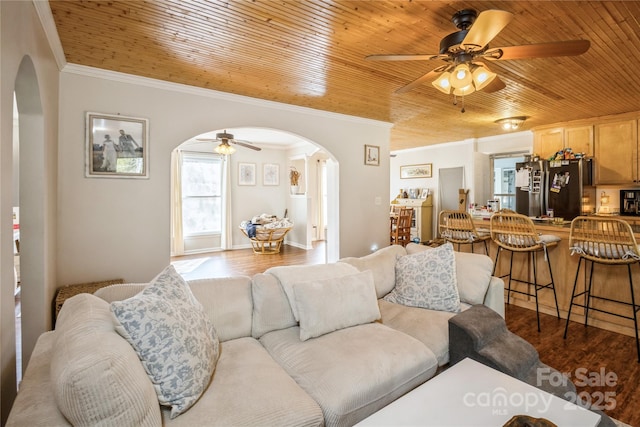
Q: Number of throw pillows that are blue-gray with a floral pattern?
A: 2